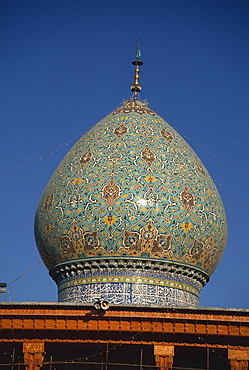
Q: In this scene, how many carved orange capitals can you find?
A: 3